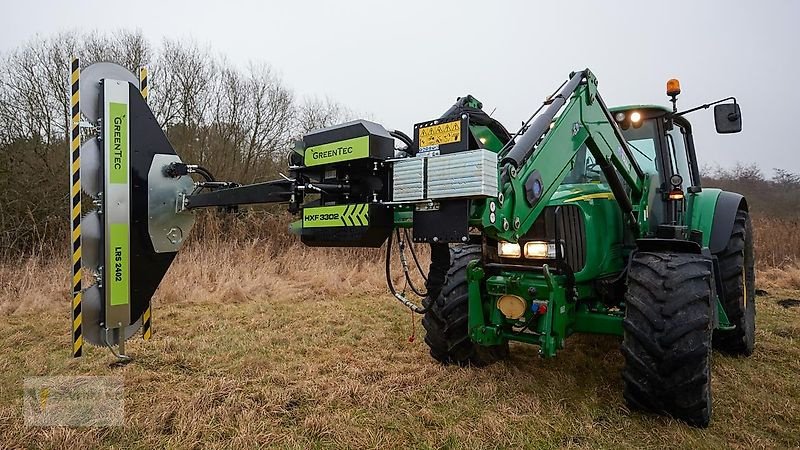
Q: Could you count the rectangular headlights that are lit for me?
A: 2